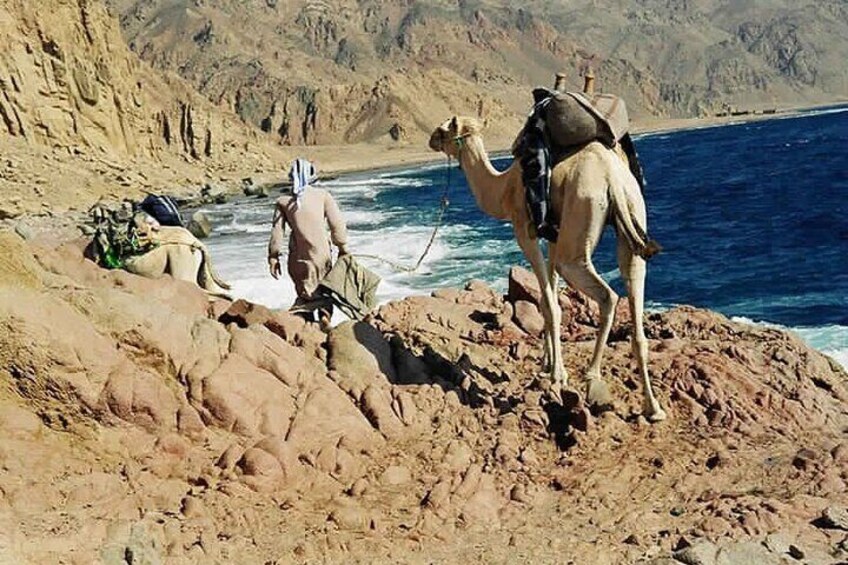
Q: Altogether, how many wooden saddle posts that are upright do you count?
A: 2